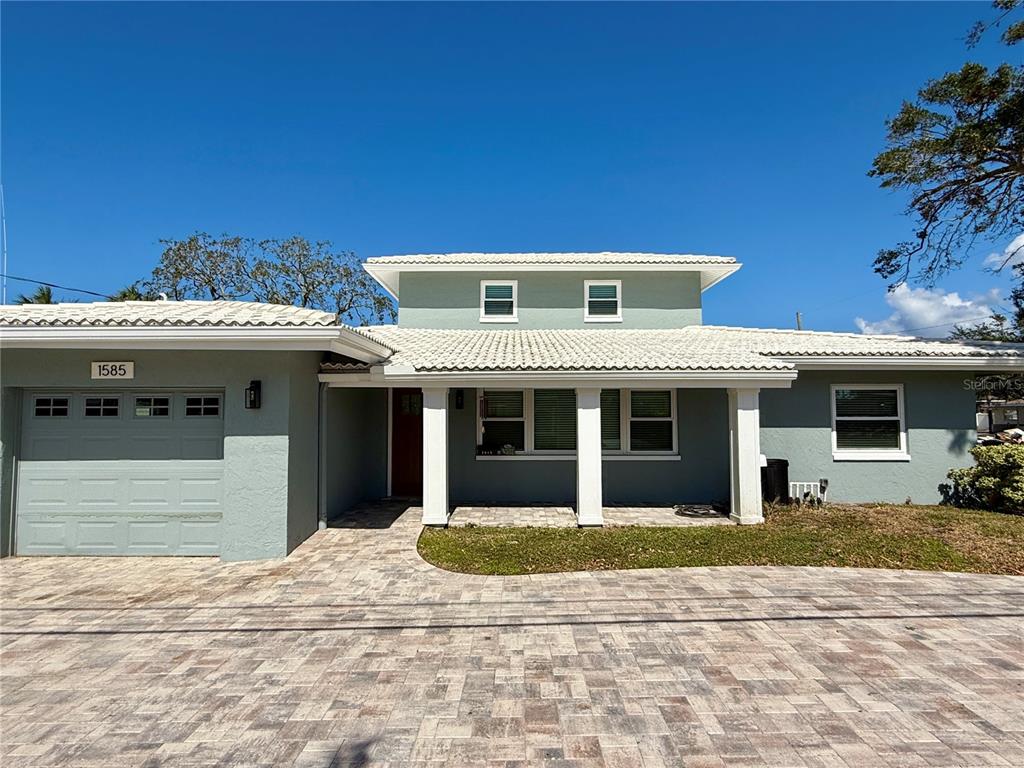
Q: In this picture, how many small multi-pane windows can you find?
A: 4